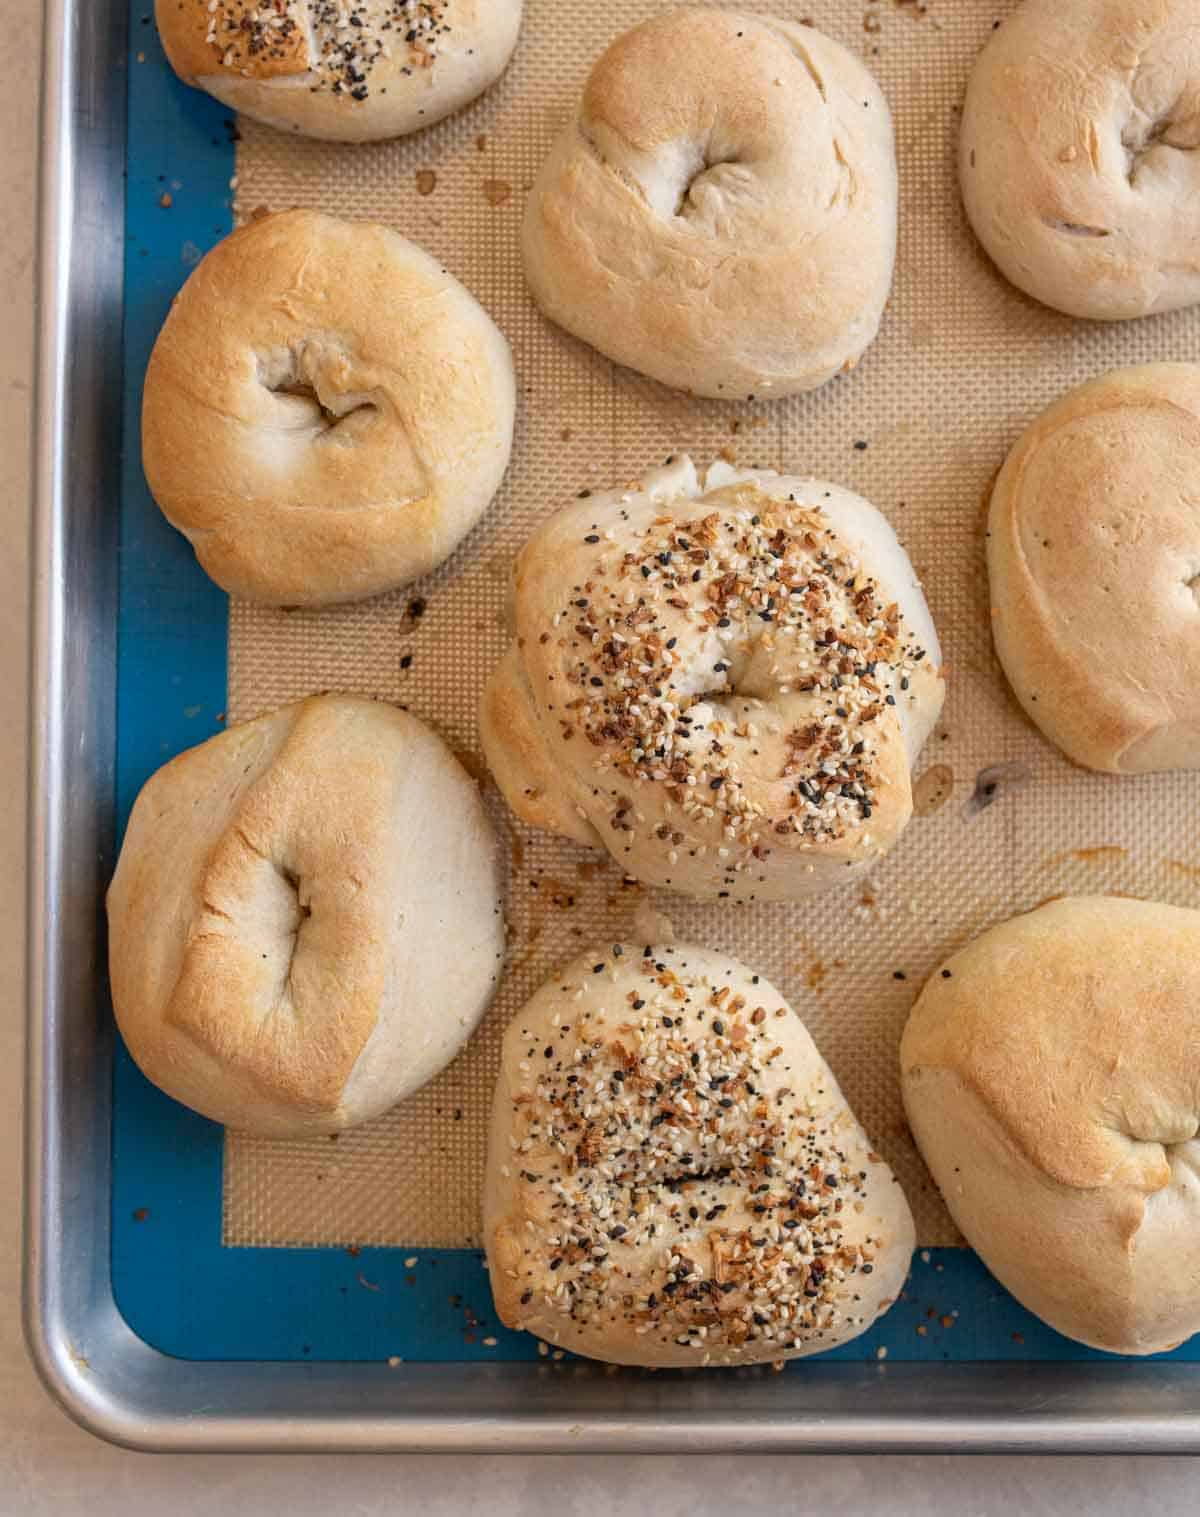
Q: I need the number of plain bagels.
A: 6